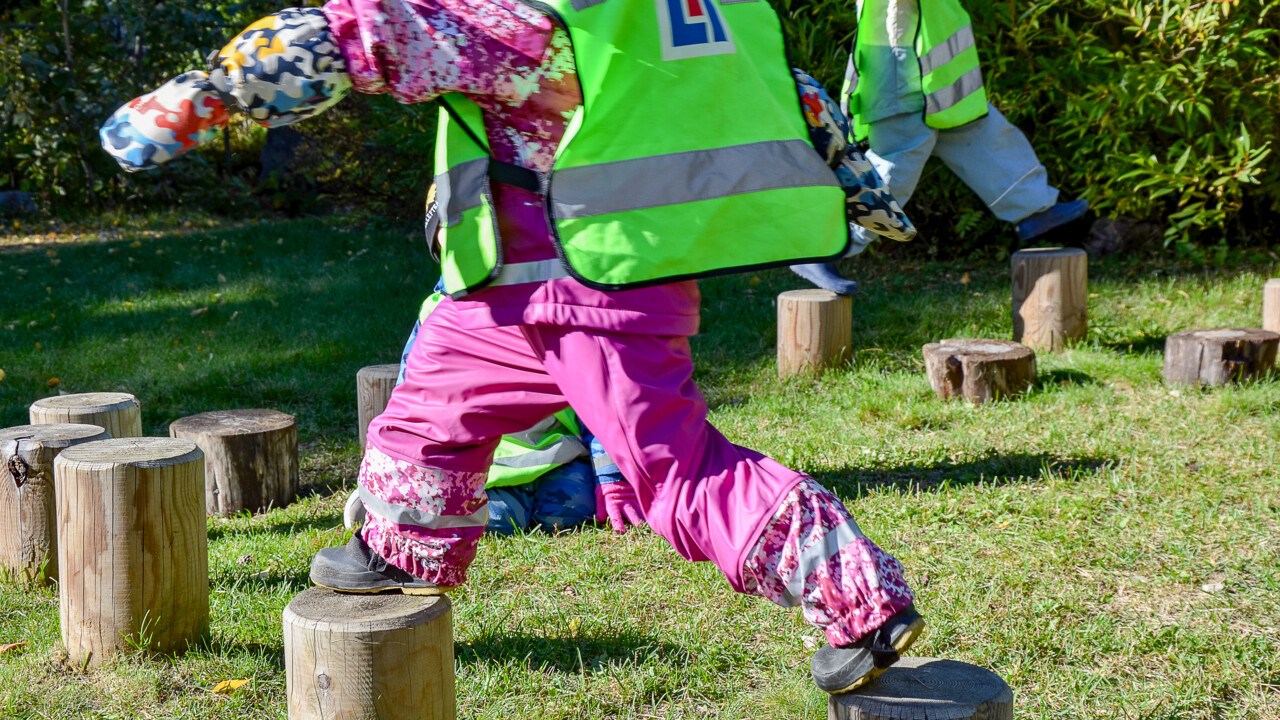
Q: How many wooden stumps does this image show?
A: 12